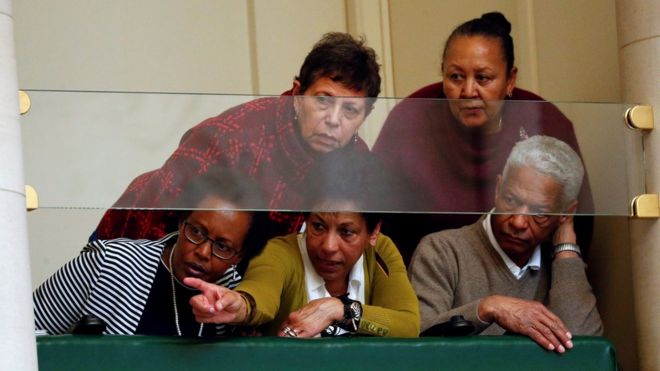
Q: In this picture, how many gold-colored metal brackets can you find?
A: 4